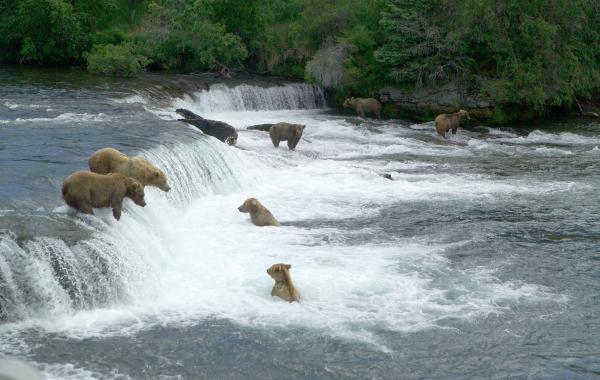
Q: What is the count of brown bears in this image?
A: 7